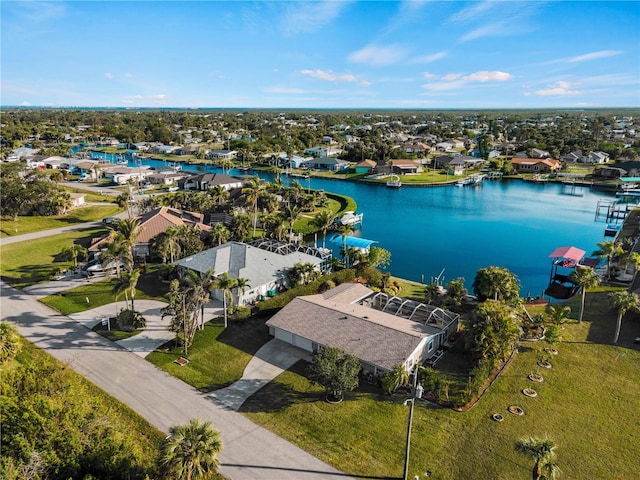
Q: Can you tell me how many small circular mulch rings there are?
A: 6